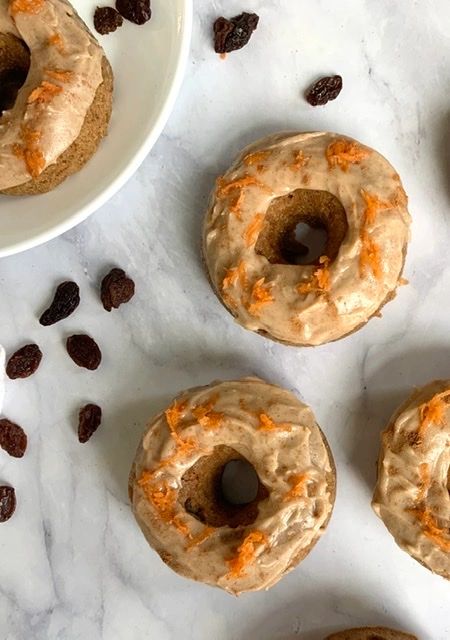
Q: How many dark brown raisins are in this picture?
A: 11